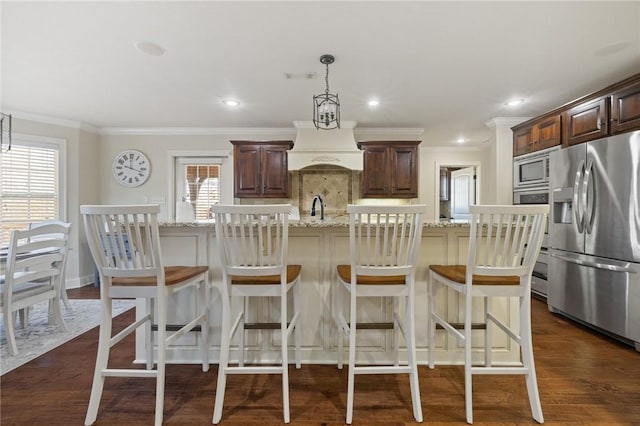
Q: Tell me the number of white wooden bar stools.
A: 4